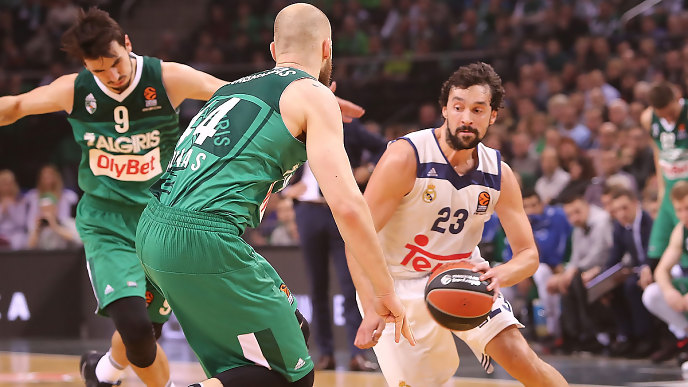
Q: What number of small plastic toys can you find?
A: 0